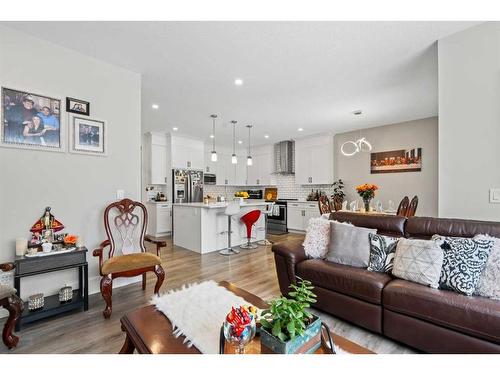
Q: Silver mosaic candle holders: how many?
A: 2